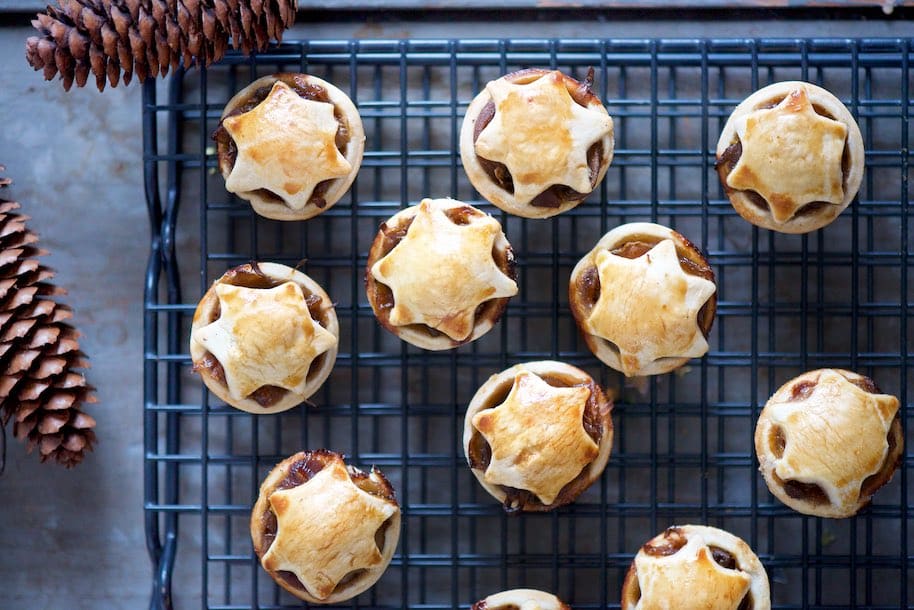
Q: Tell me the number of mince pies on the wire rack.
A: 11